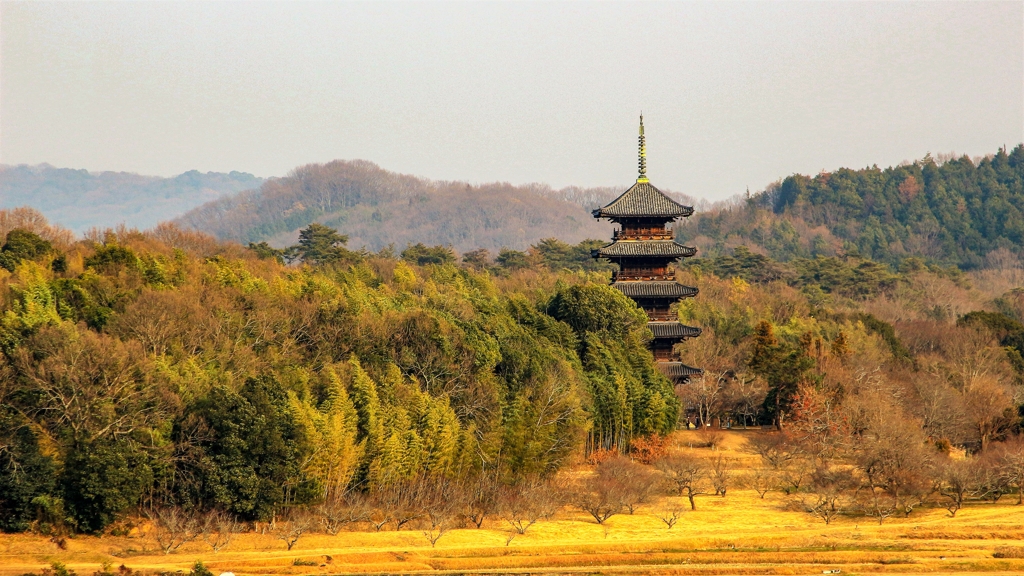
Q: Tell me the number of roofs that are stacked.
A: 5